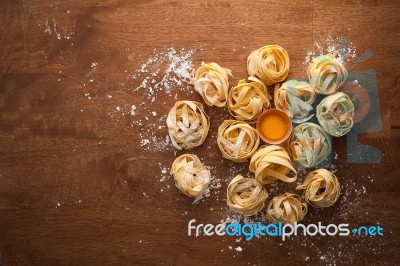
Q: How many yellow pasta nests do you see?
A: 14